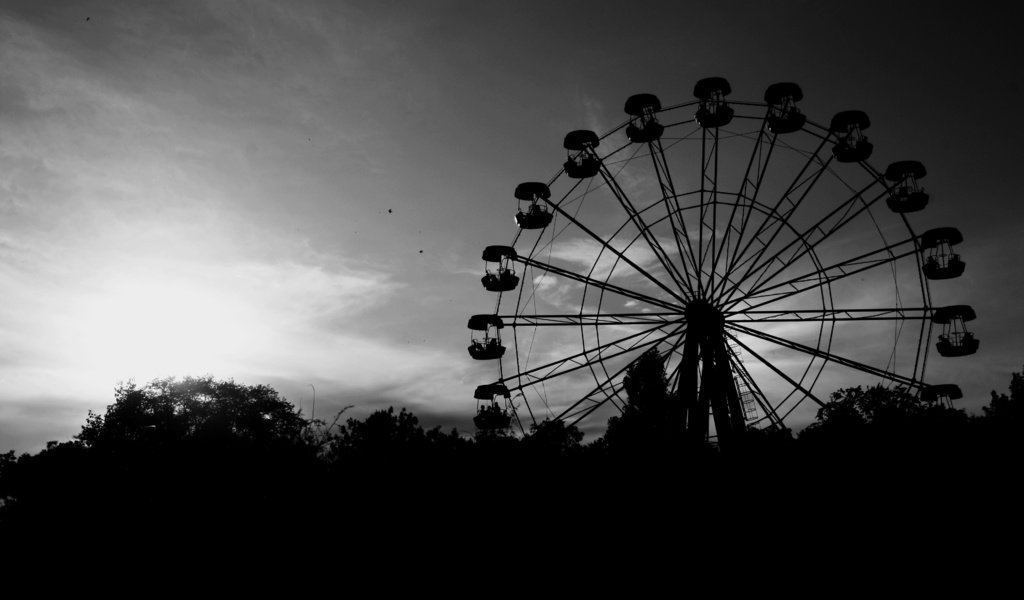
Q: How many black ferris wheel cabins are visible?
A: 13